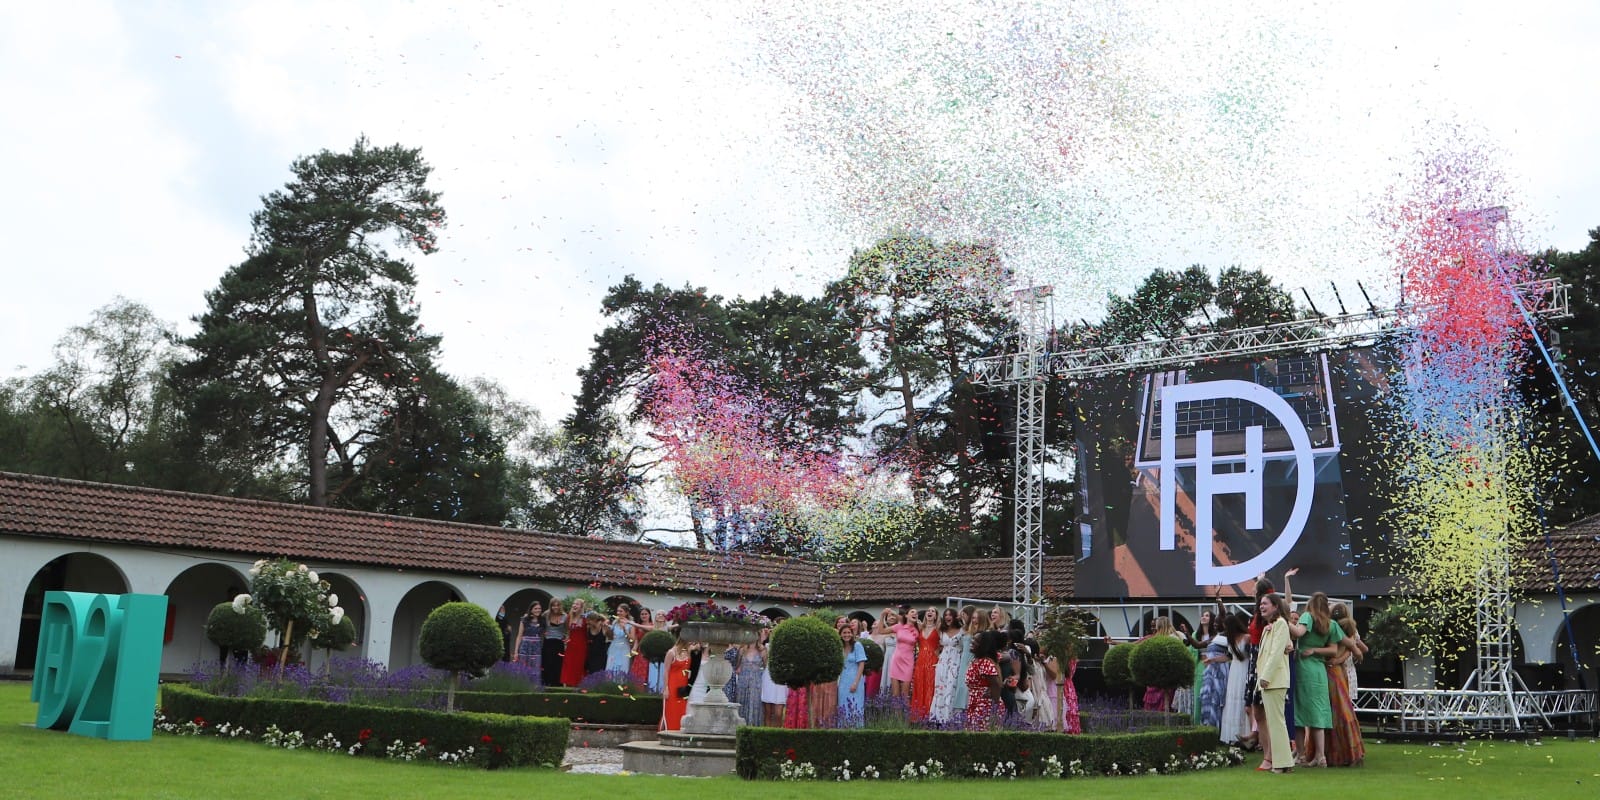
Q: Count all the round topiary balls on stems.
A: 8